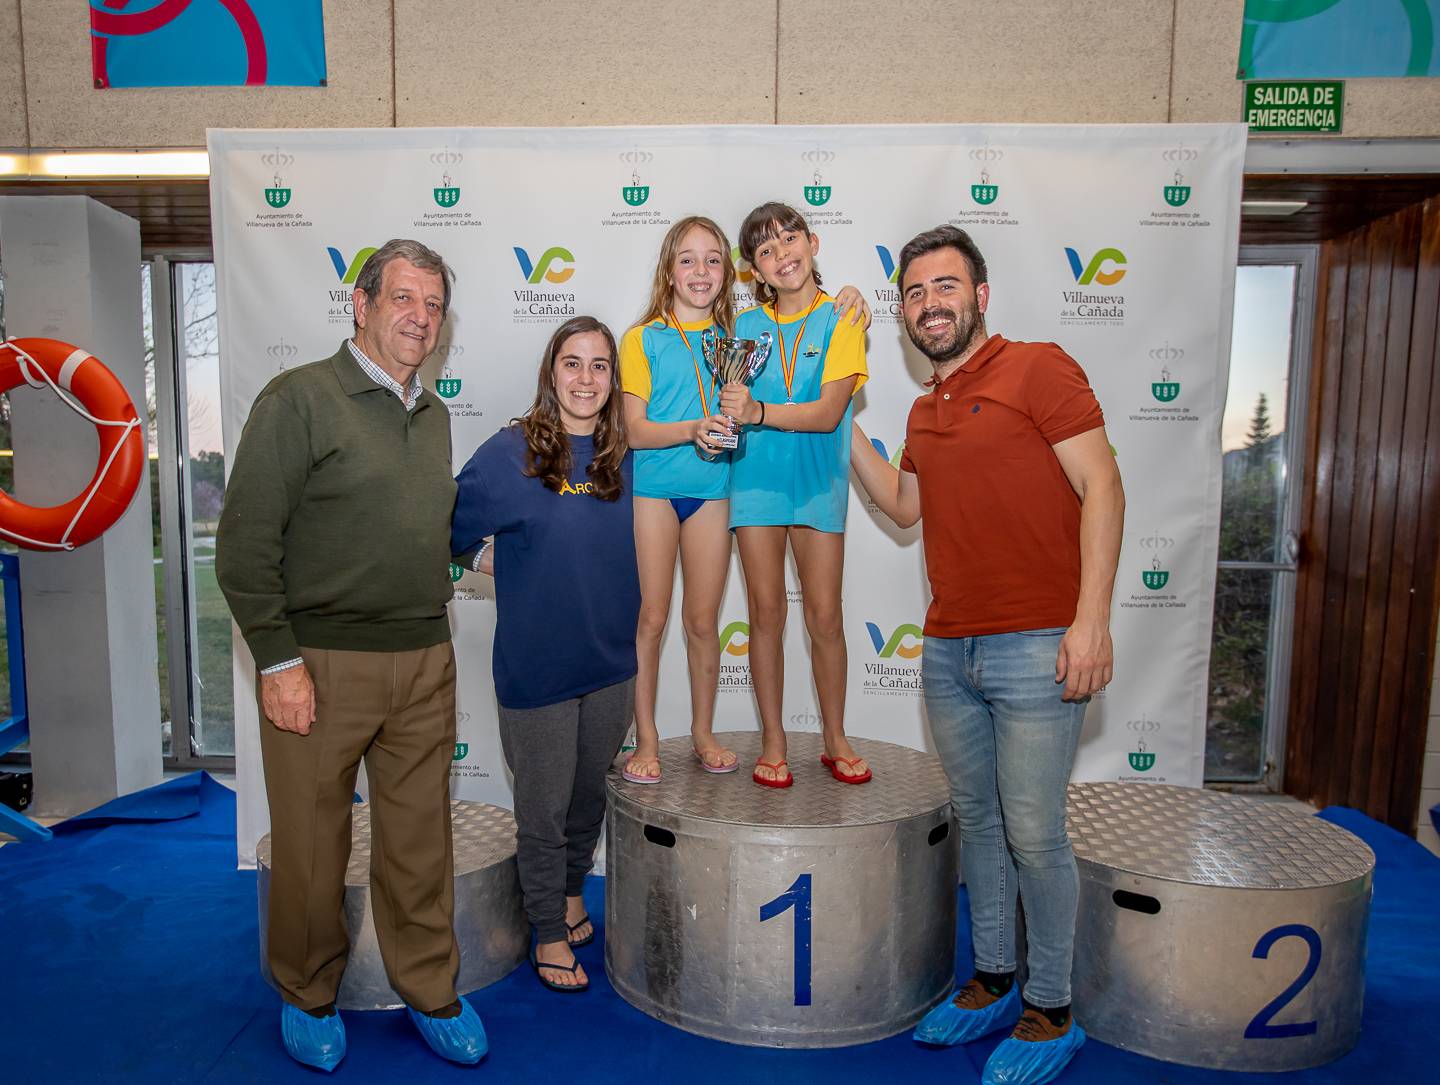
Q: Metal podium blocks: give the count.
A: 3